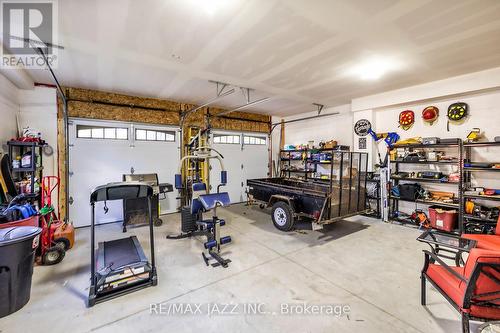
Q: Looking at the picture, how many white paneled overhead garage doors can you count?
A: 2